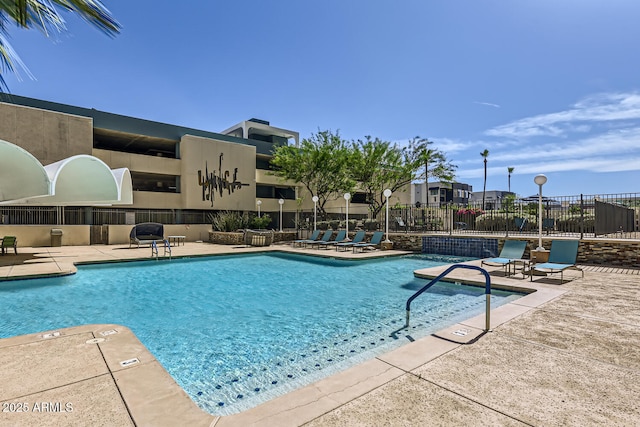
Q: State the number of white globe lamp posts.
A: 6